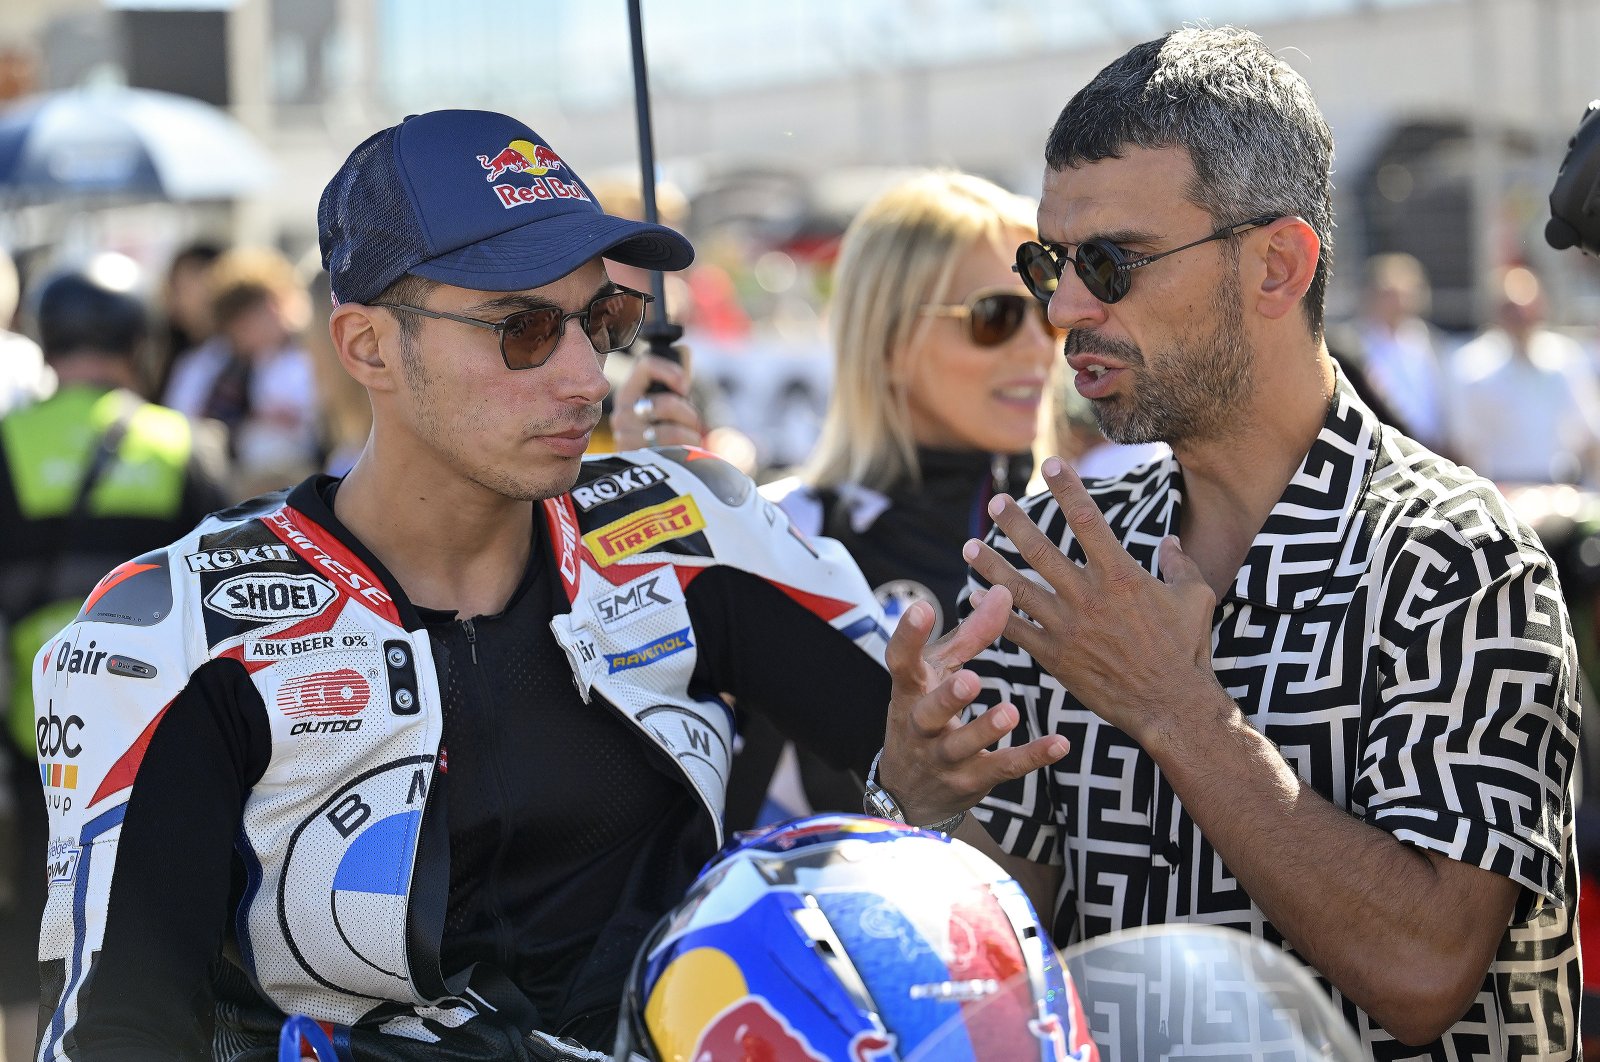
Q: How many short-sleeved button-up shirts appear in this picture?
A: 1